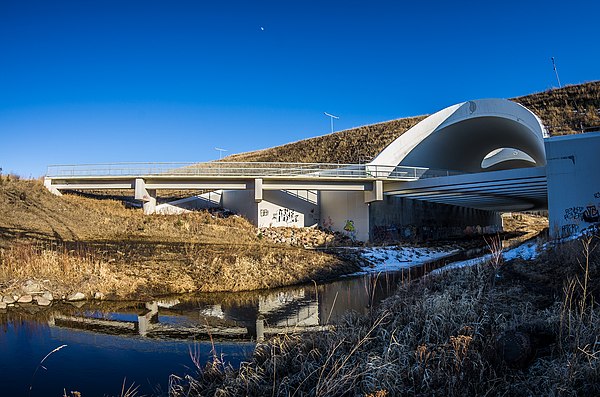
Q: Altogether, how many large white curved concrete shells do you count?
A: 2